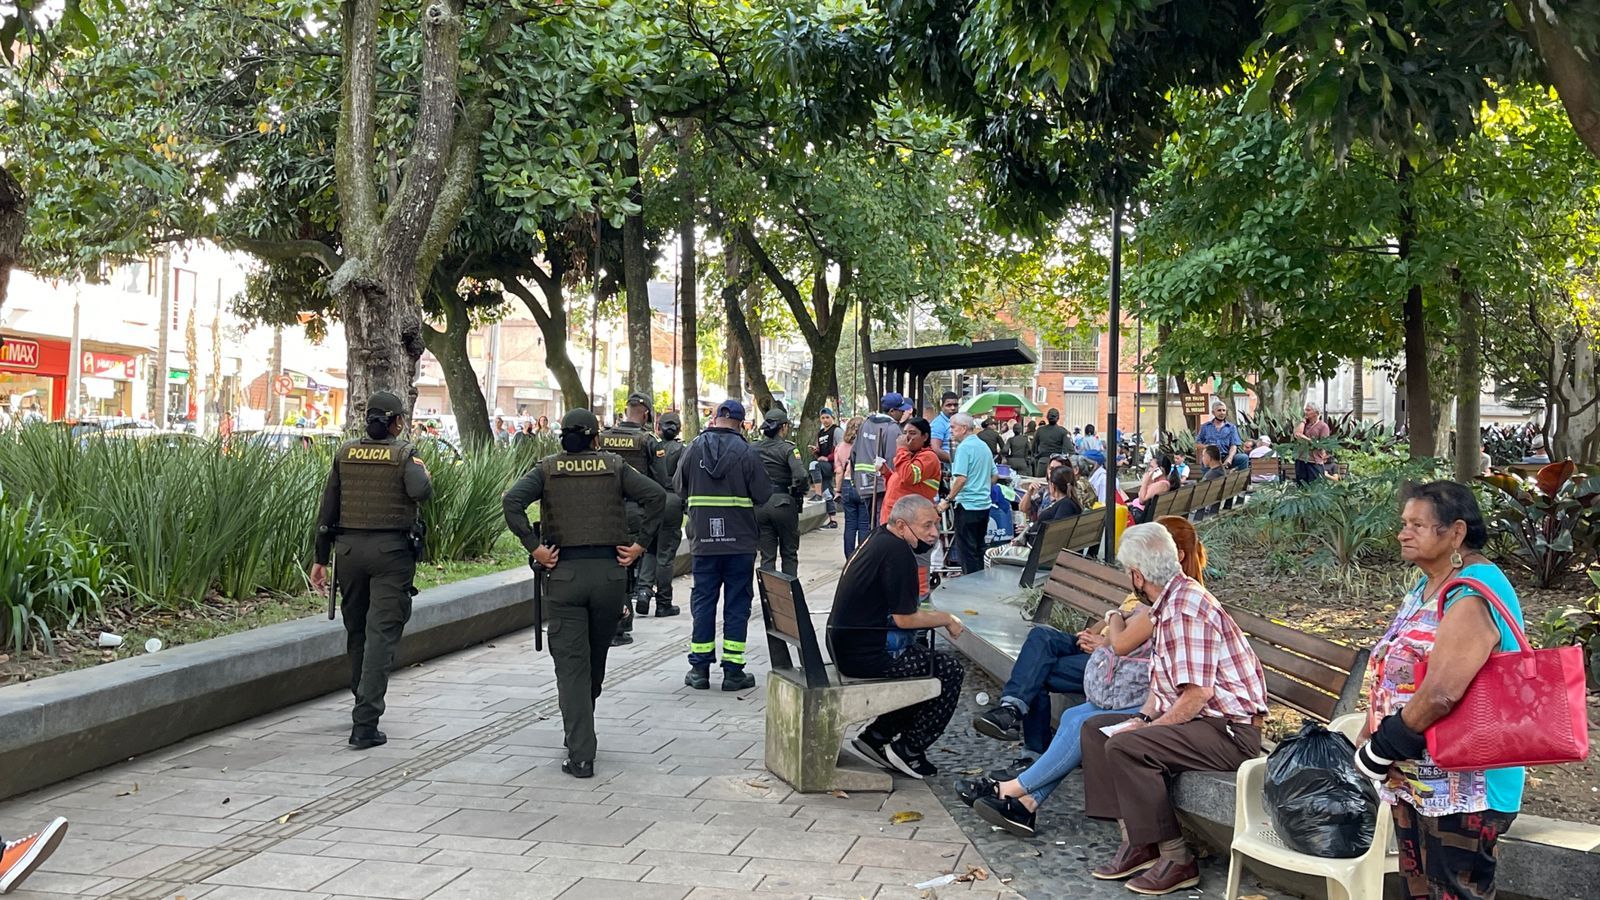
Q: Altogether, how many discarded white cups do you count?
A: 2